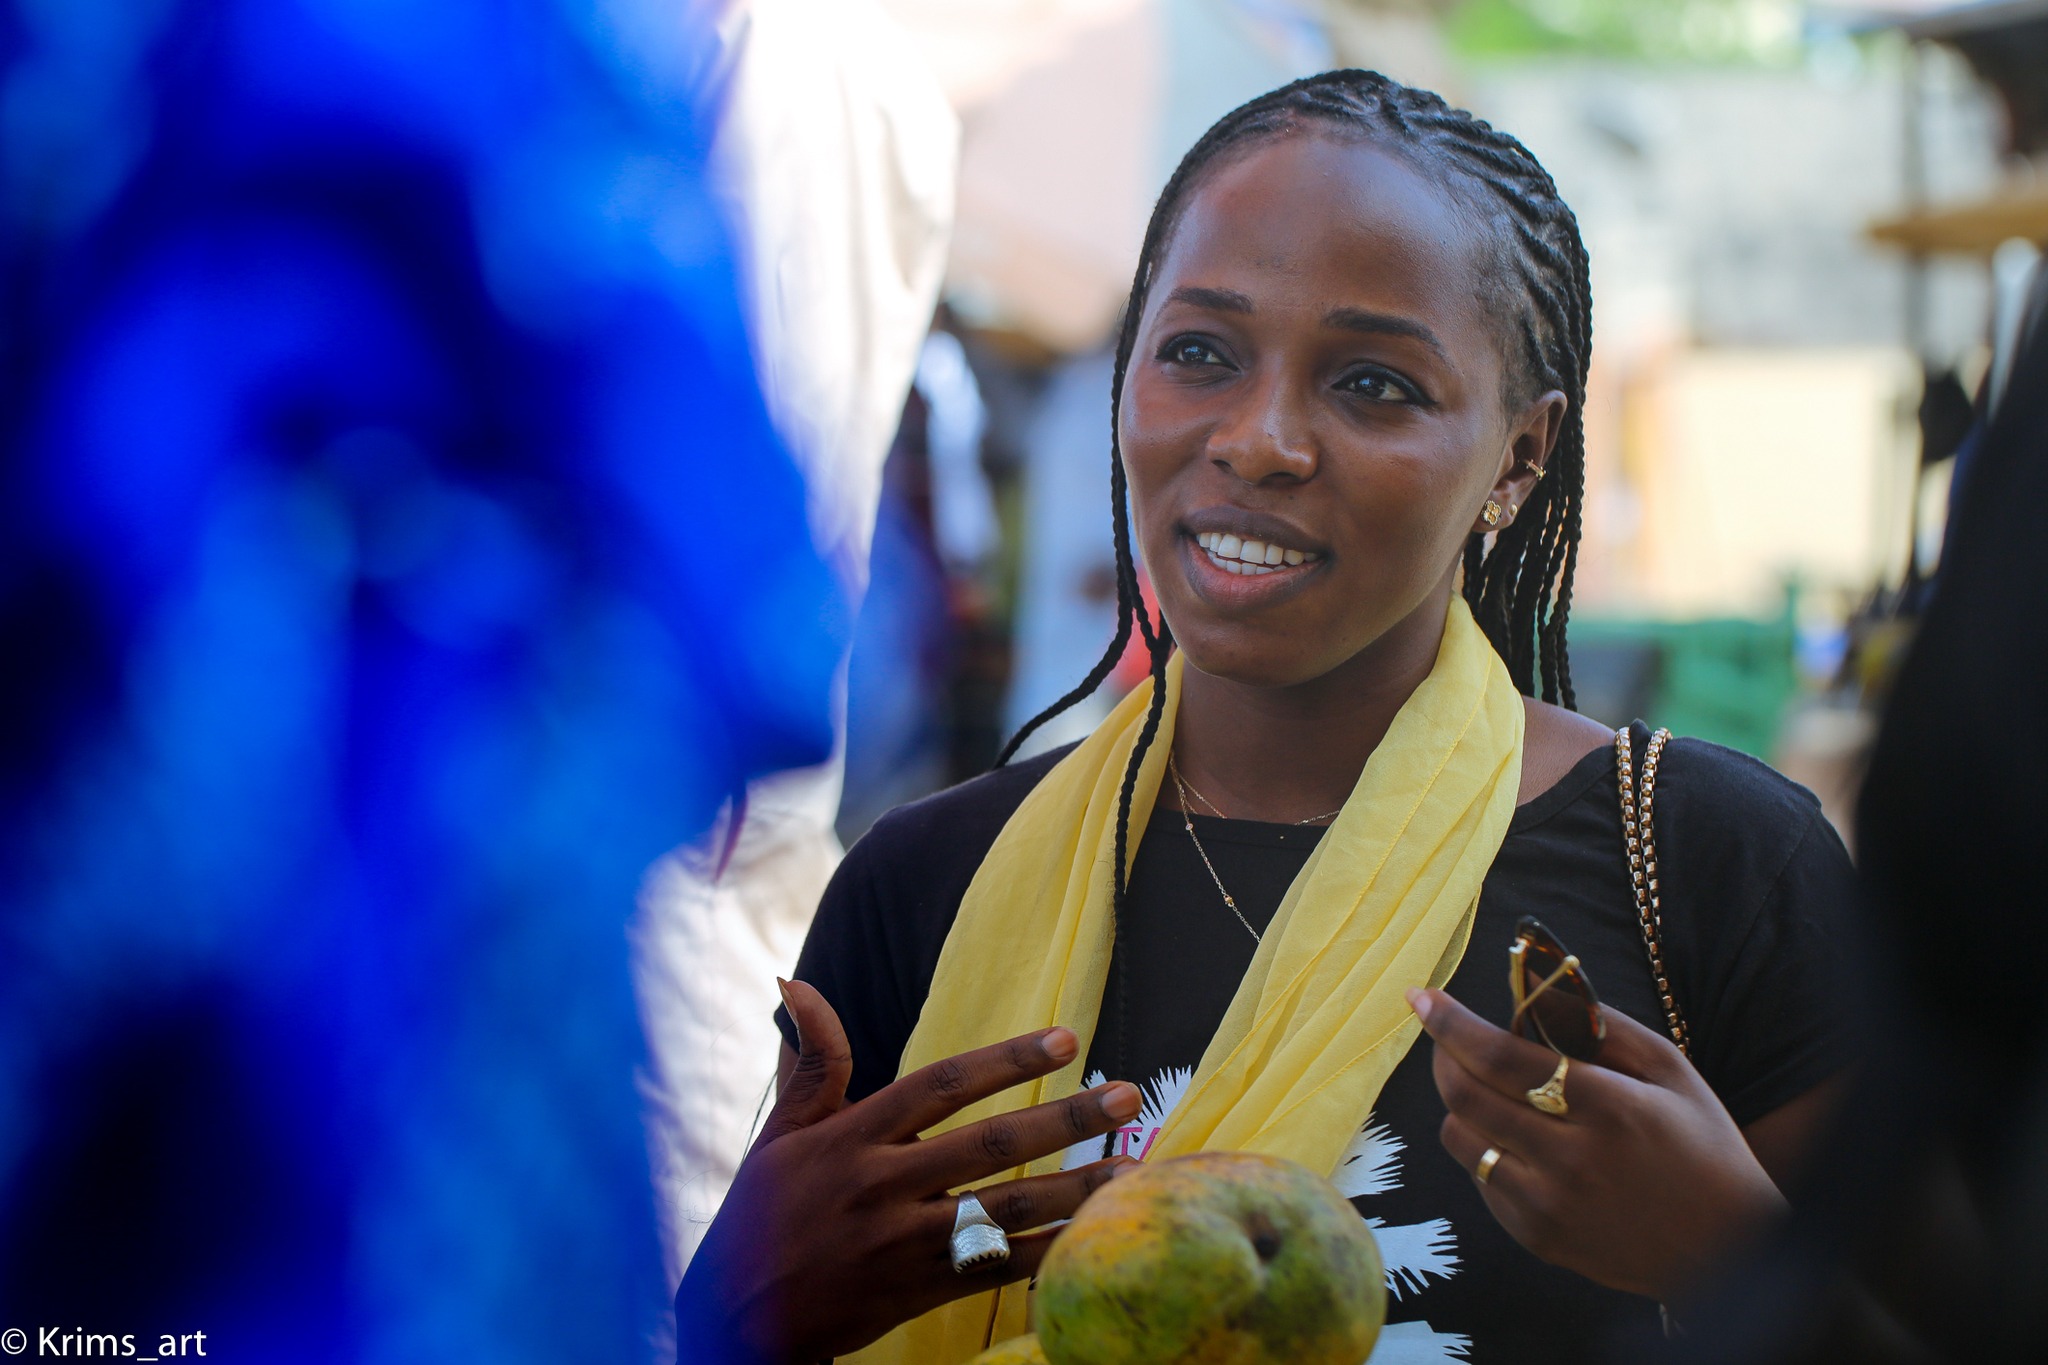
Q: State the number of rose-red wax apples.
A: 0